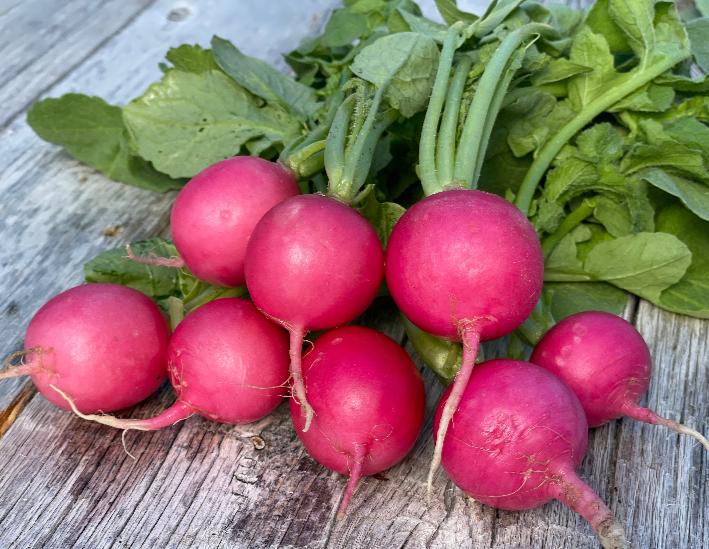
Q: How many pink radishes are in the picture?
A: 8